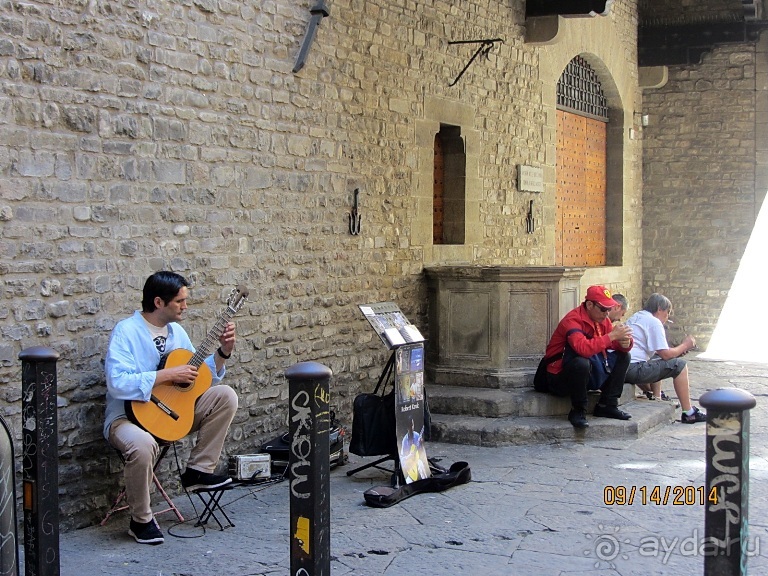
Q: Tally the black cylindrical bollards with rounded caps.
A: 3